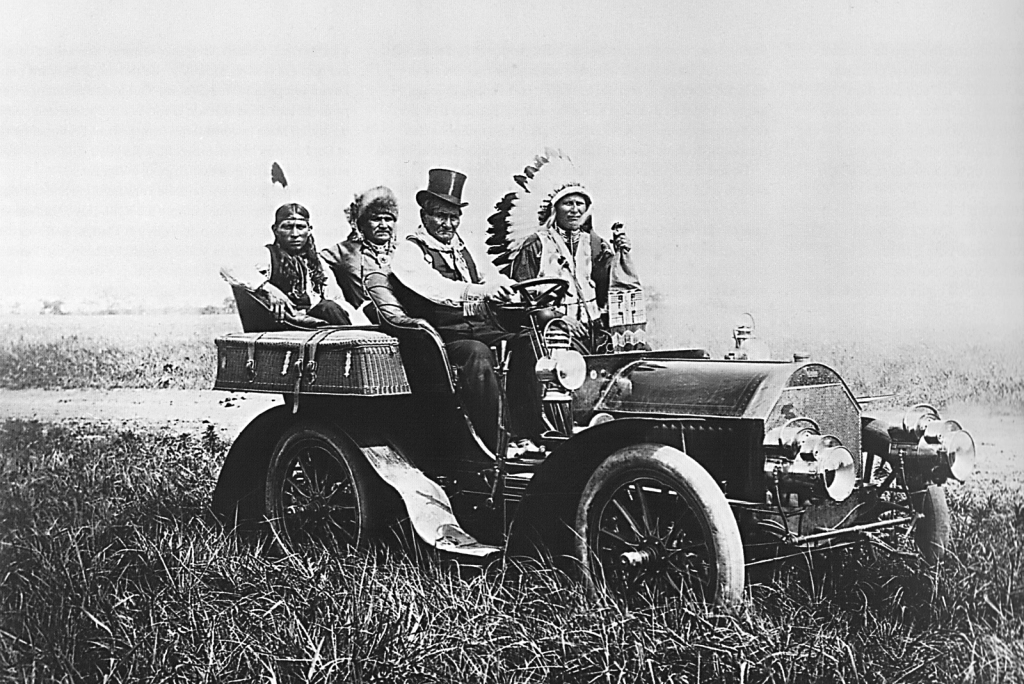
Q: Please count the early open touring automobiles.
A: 1